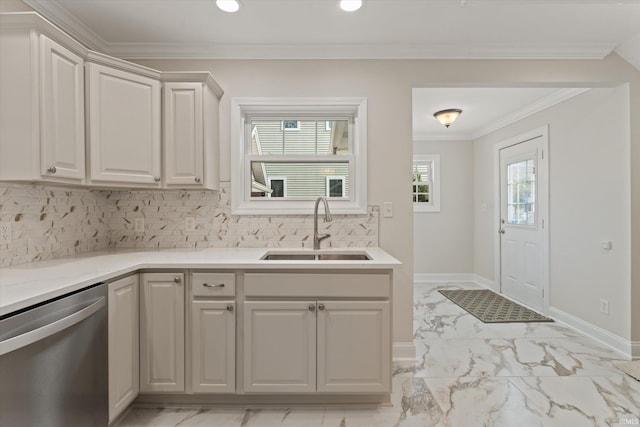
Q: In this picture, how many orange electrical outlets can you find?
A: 0